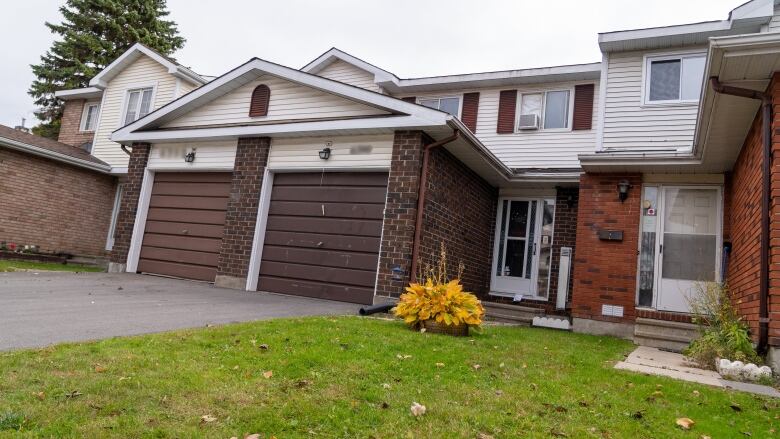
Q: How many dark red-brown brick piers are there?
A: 3